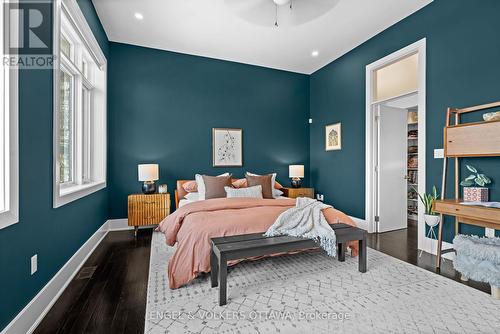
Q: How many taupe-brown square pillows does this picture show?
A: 2